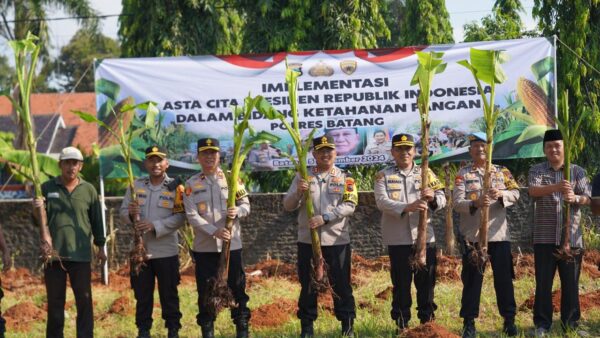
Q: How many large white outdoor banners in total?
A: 1